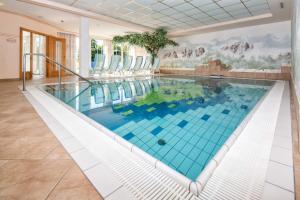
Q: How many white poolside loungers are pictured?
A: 6